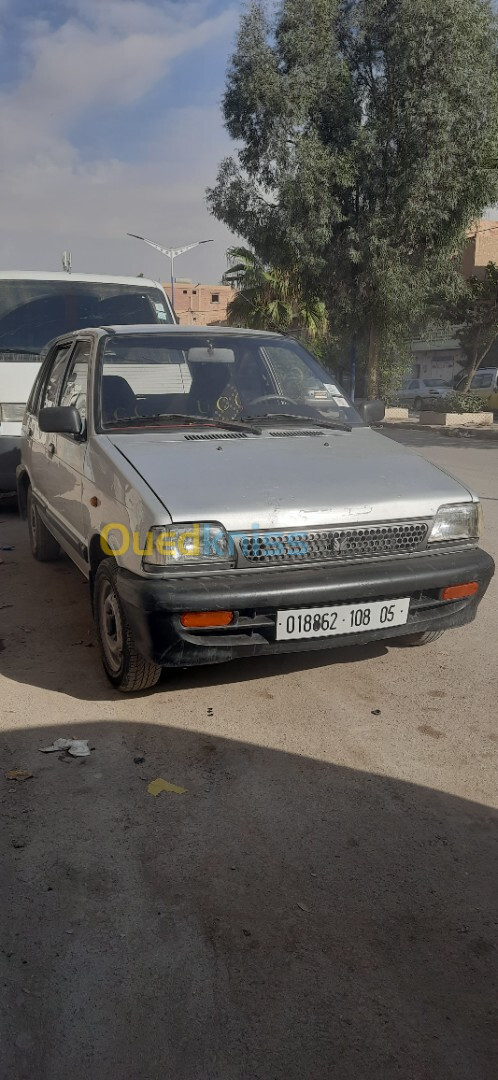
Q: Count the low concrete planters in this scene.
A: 2